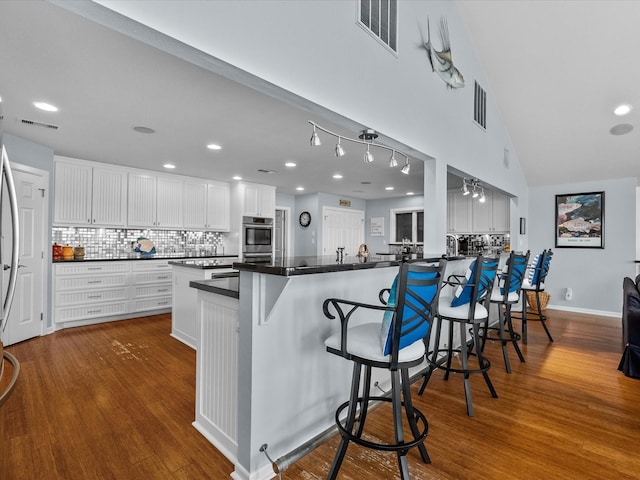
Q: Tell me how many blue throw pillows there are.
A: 4